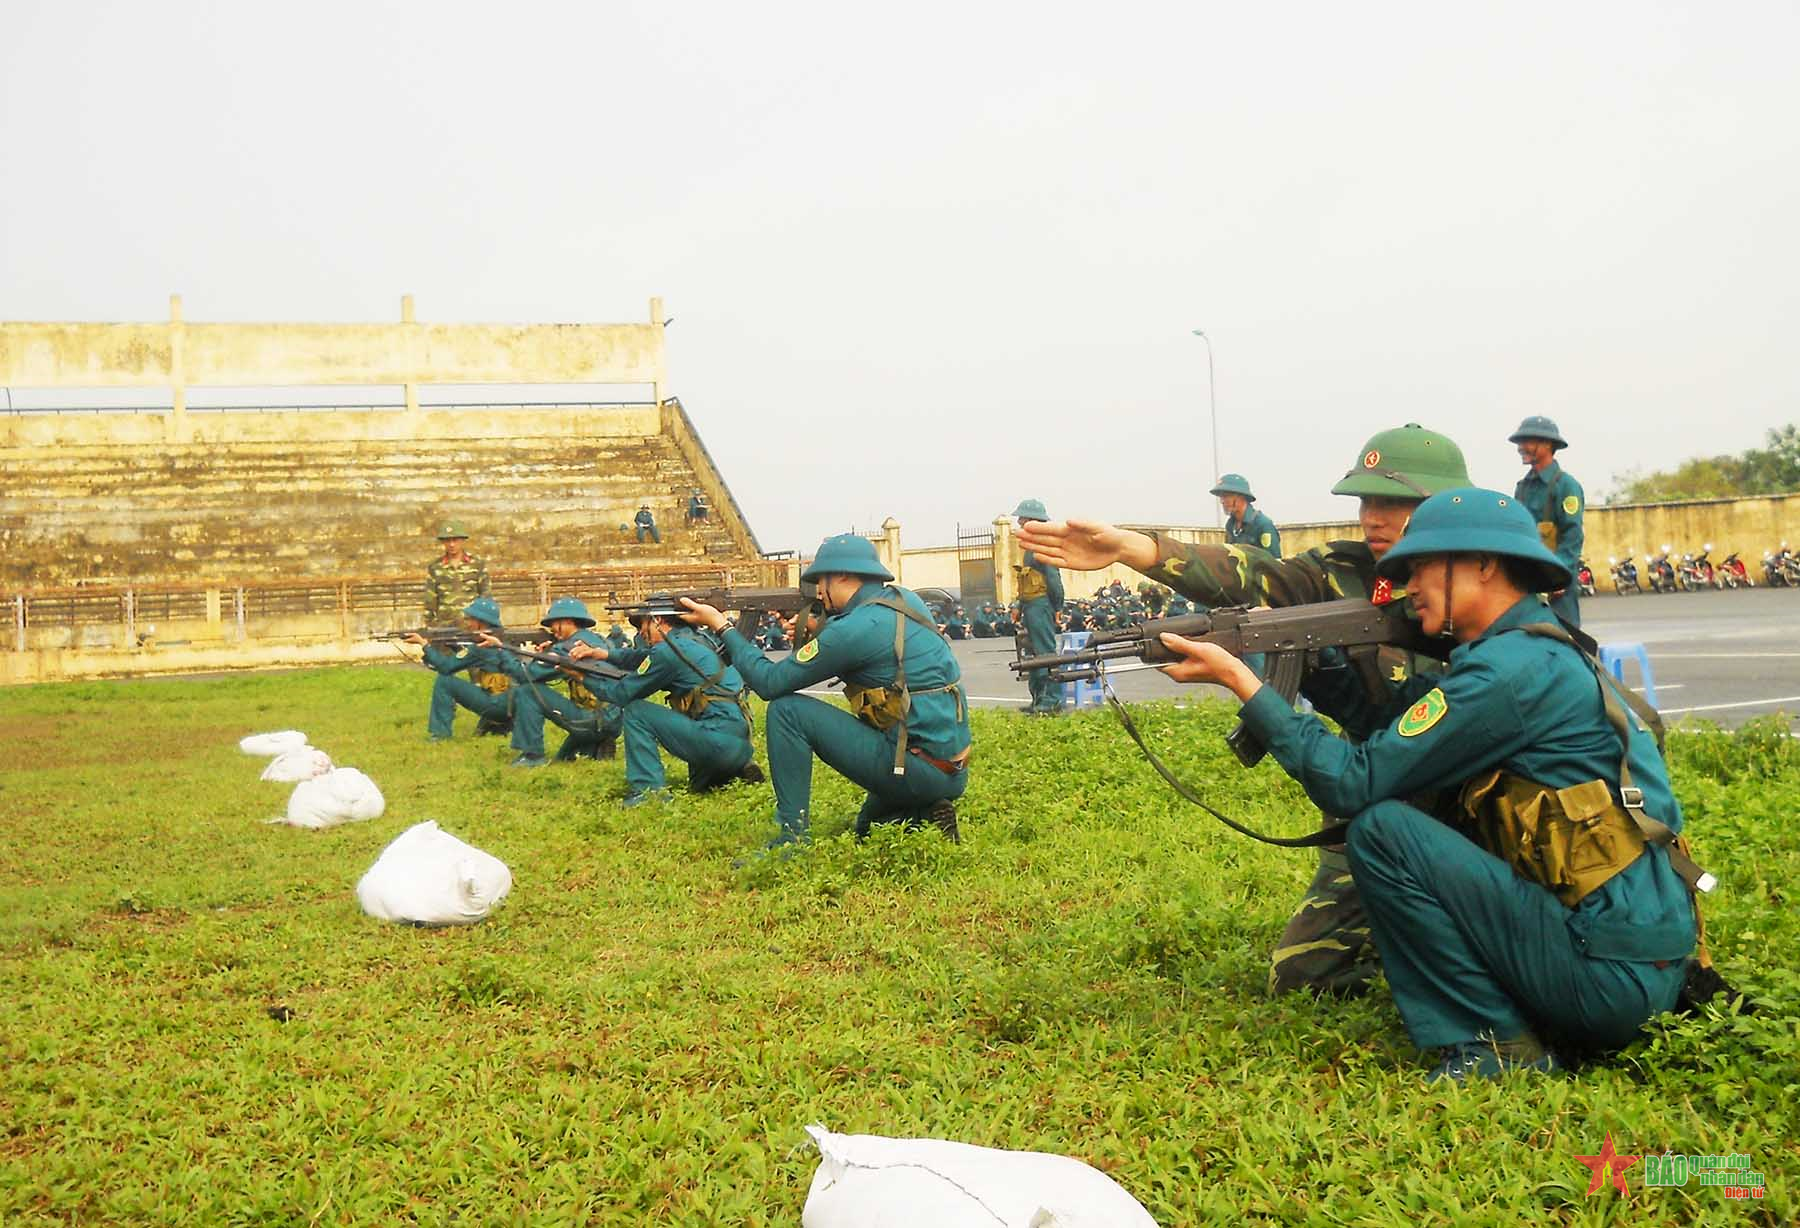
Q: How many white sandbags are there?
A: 5